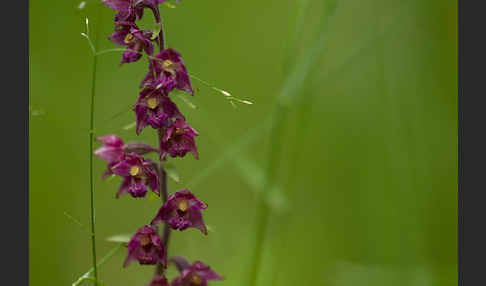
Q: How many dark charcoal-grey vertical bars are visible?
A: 2